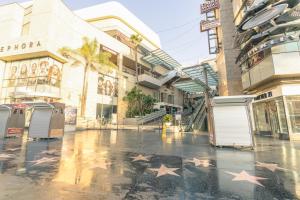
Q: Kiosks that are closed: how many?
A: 3